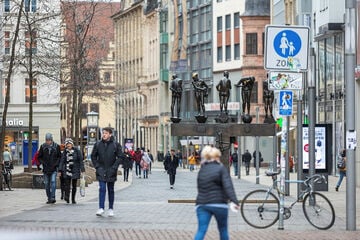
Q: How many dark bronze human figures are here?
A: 5